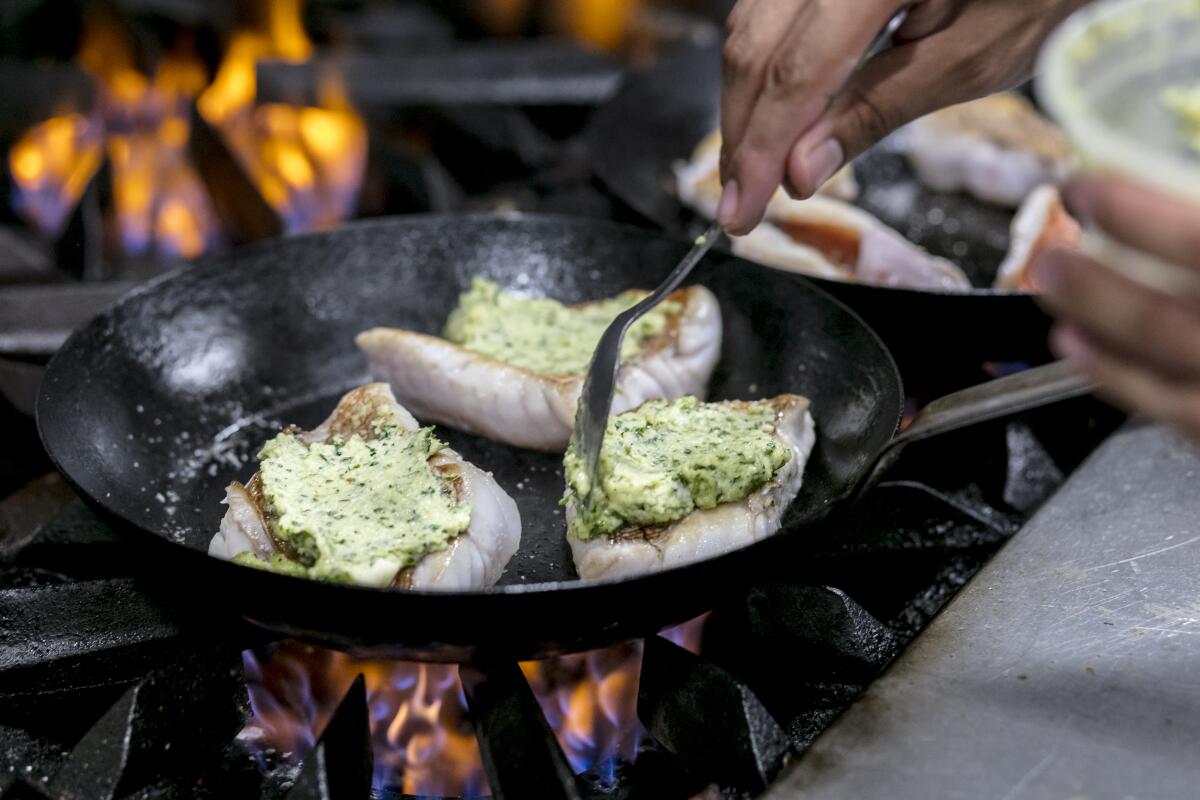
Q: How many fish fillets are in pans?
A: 7